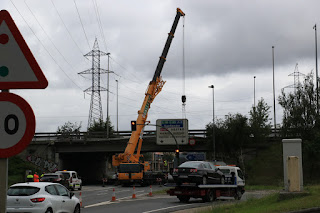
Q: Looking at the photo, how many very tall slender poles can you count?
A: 6